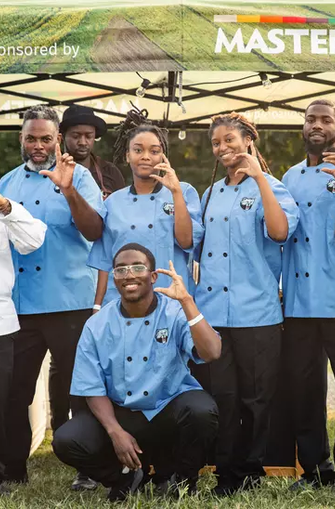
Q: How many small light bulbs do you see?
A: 3